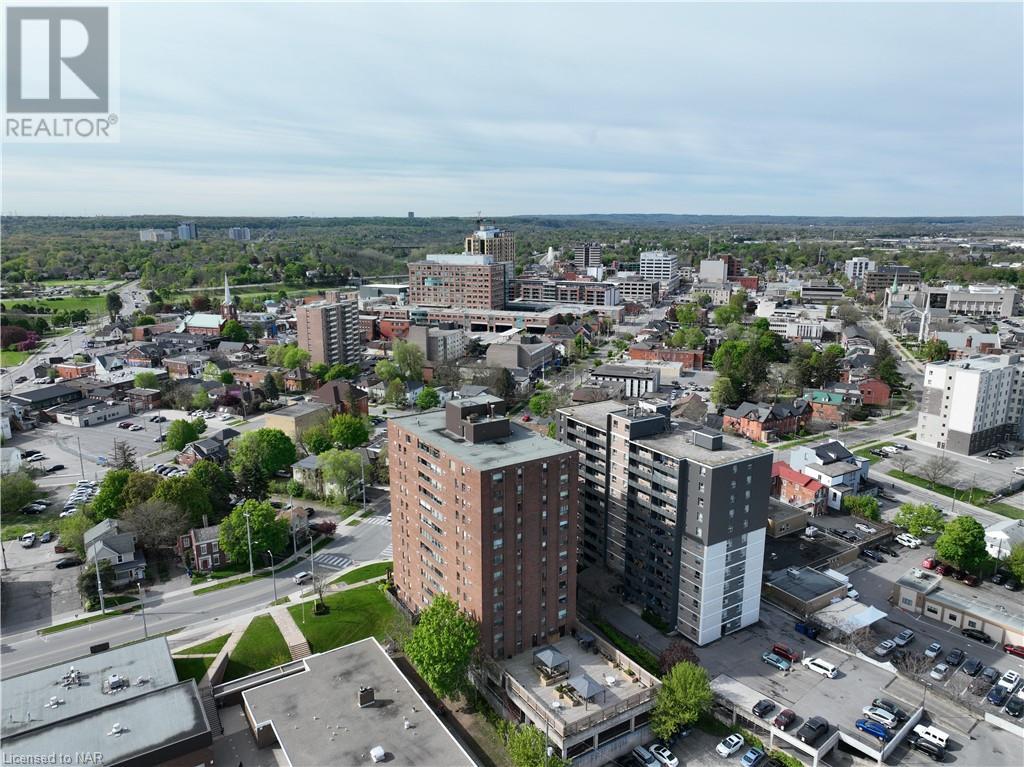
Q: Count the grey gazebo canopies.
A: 2